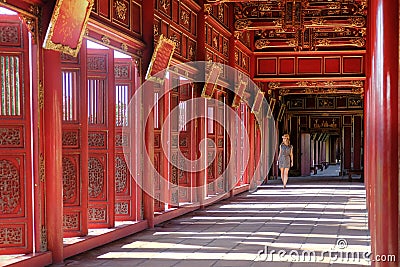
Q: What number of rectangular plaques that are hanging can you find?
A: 7